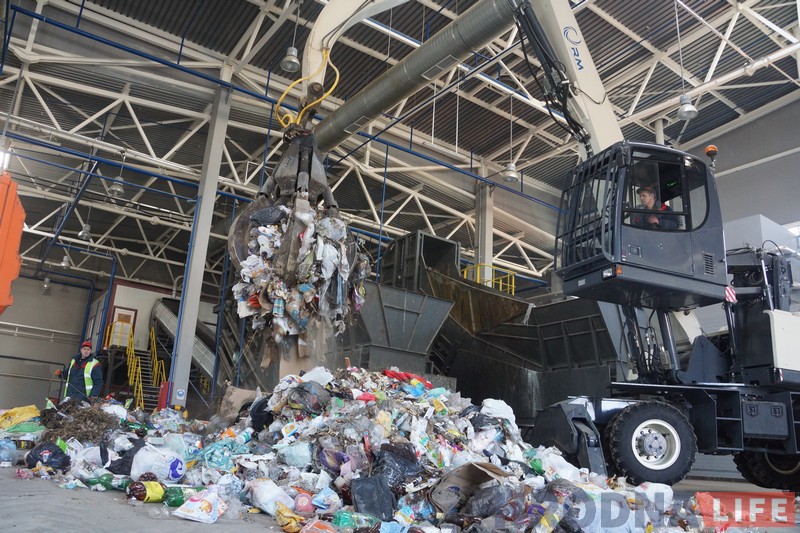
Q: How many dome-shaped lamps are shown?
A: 7